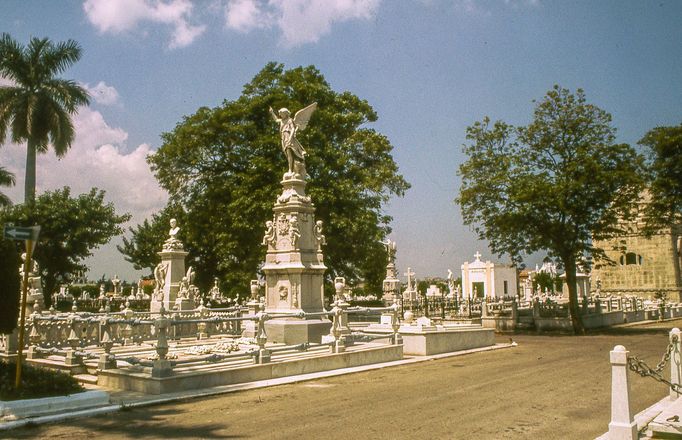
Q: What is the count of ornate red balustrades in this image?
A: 0